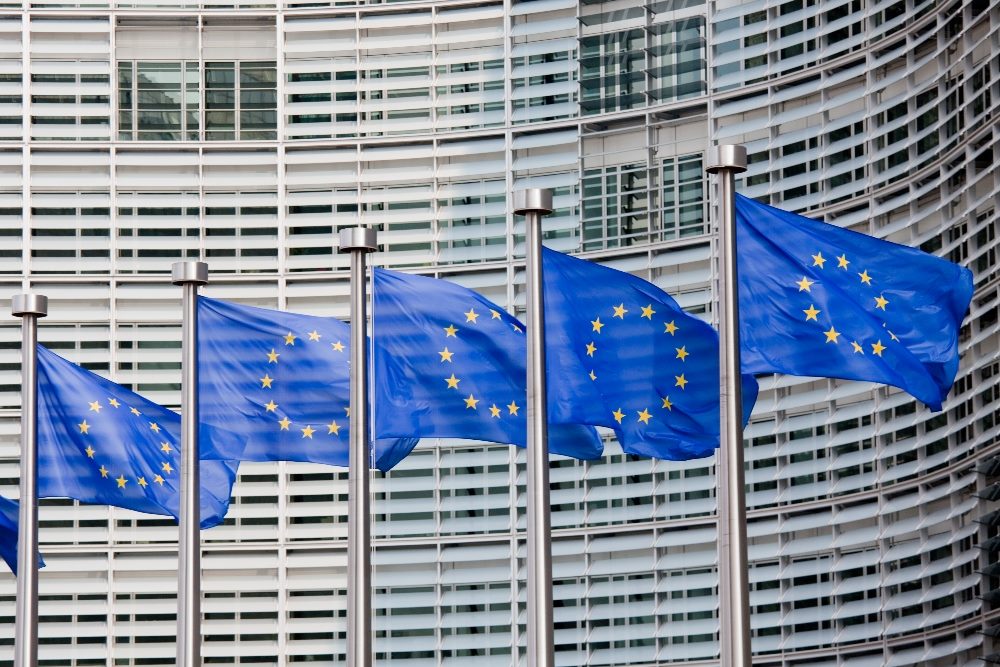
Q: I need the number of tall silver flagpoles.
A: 5